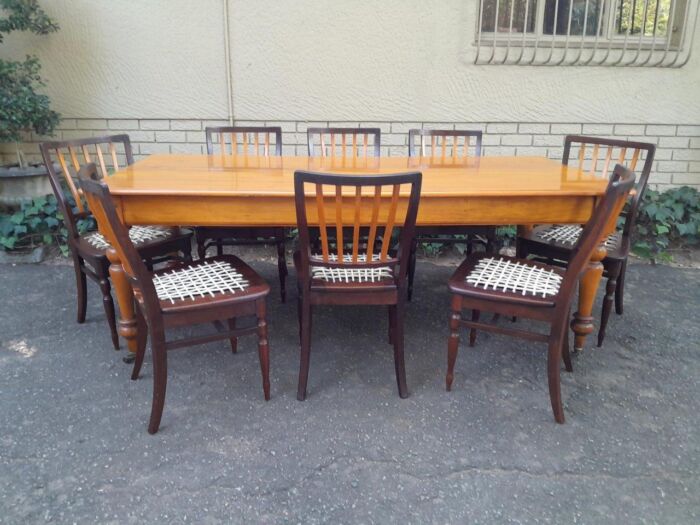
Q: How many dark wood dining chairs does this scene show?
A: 8